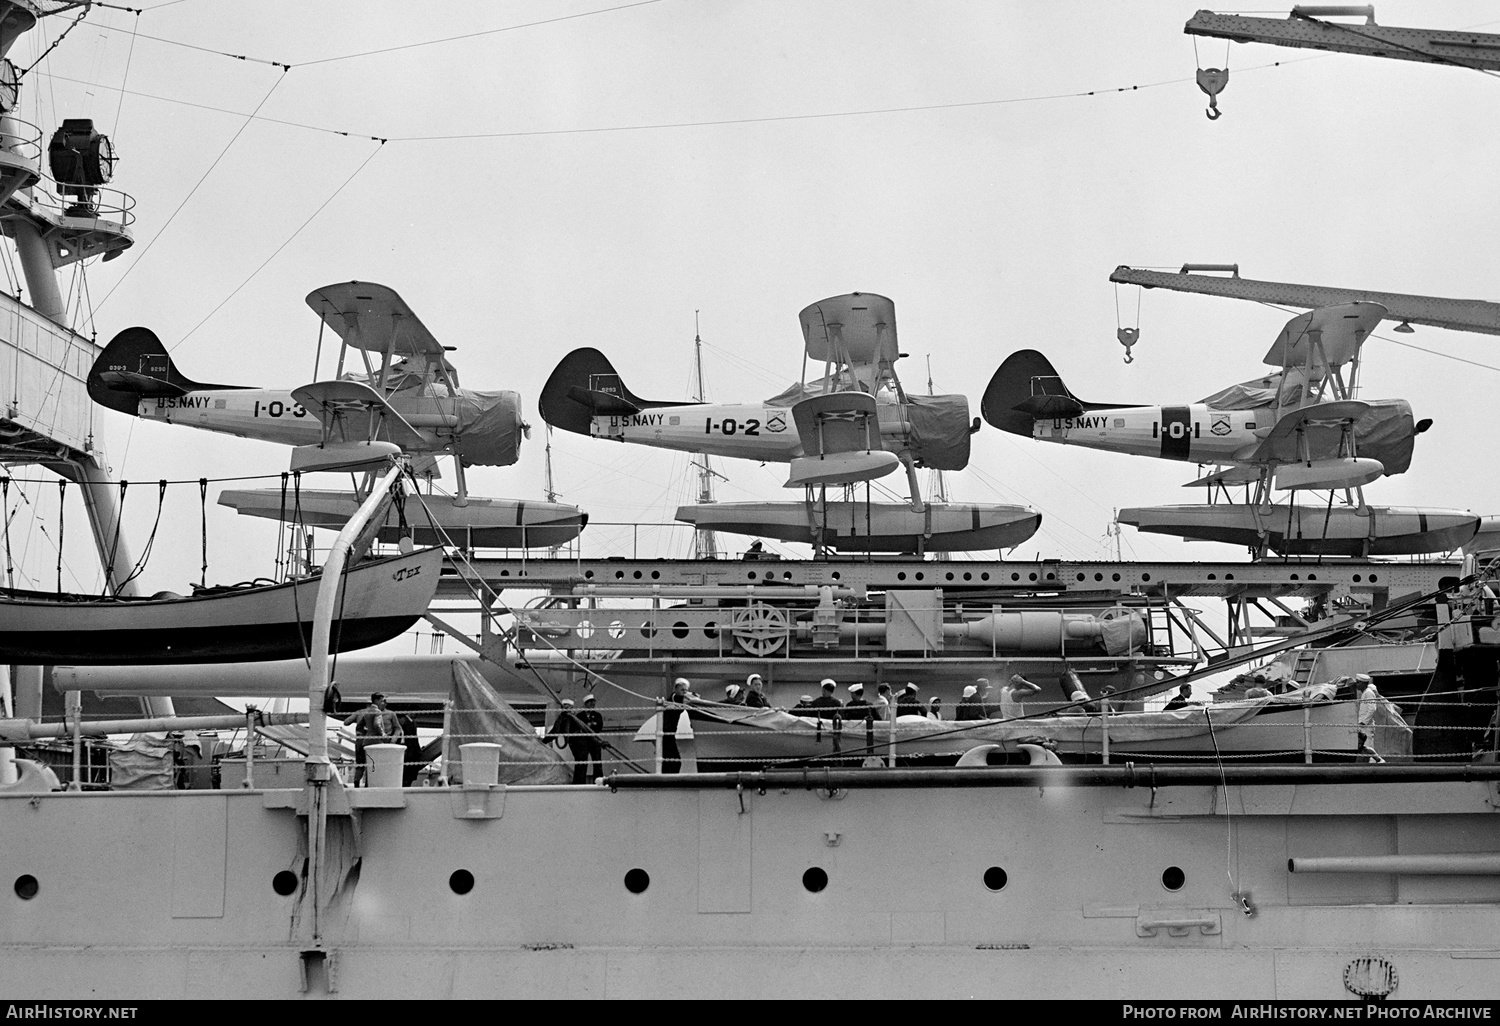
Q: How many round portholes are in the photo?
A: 7